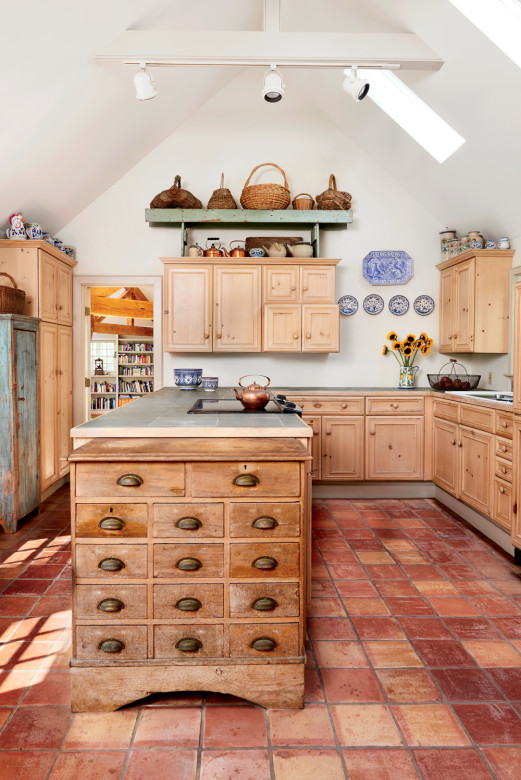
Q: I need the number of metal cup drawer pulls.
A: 14